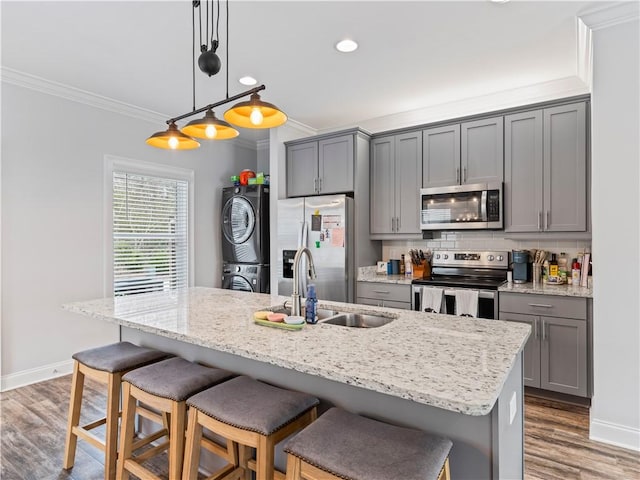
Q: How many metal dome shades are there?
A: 3